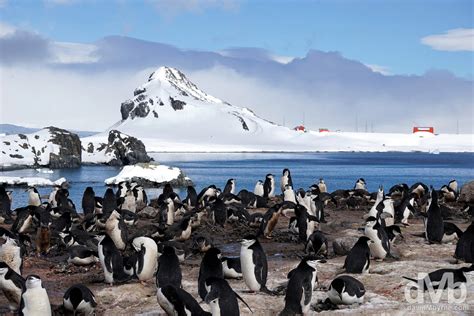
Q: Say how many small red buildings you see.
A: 3